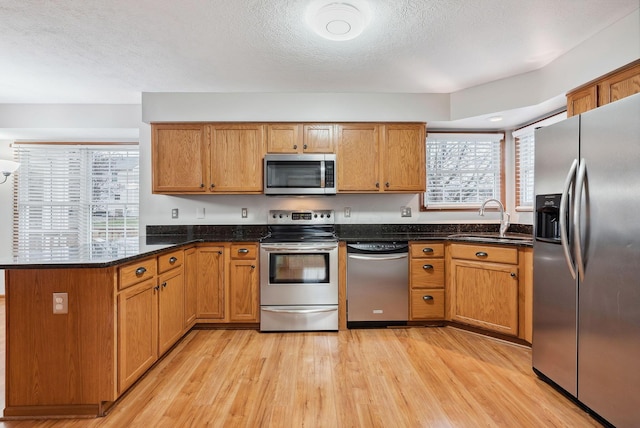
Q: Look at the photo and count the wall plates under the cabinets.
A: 5